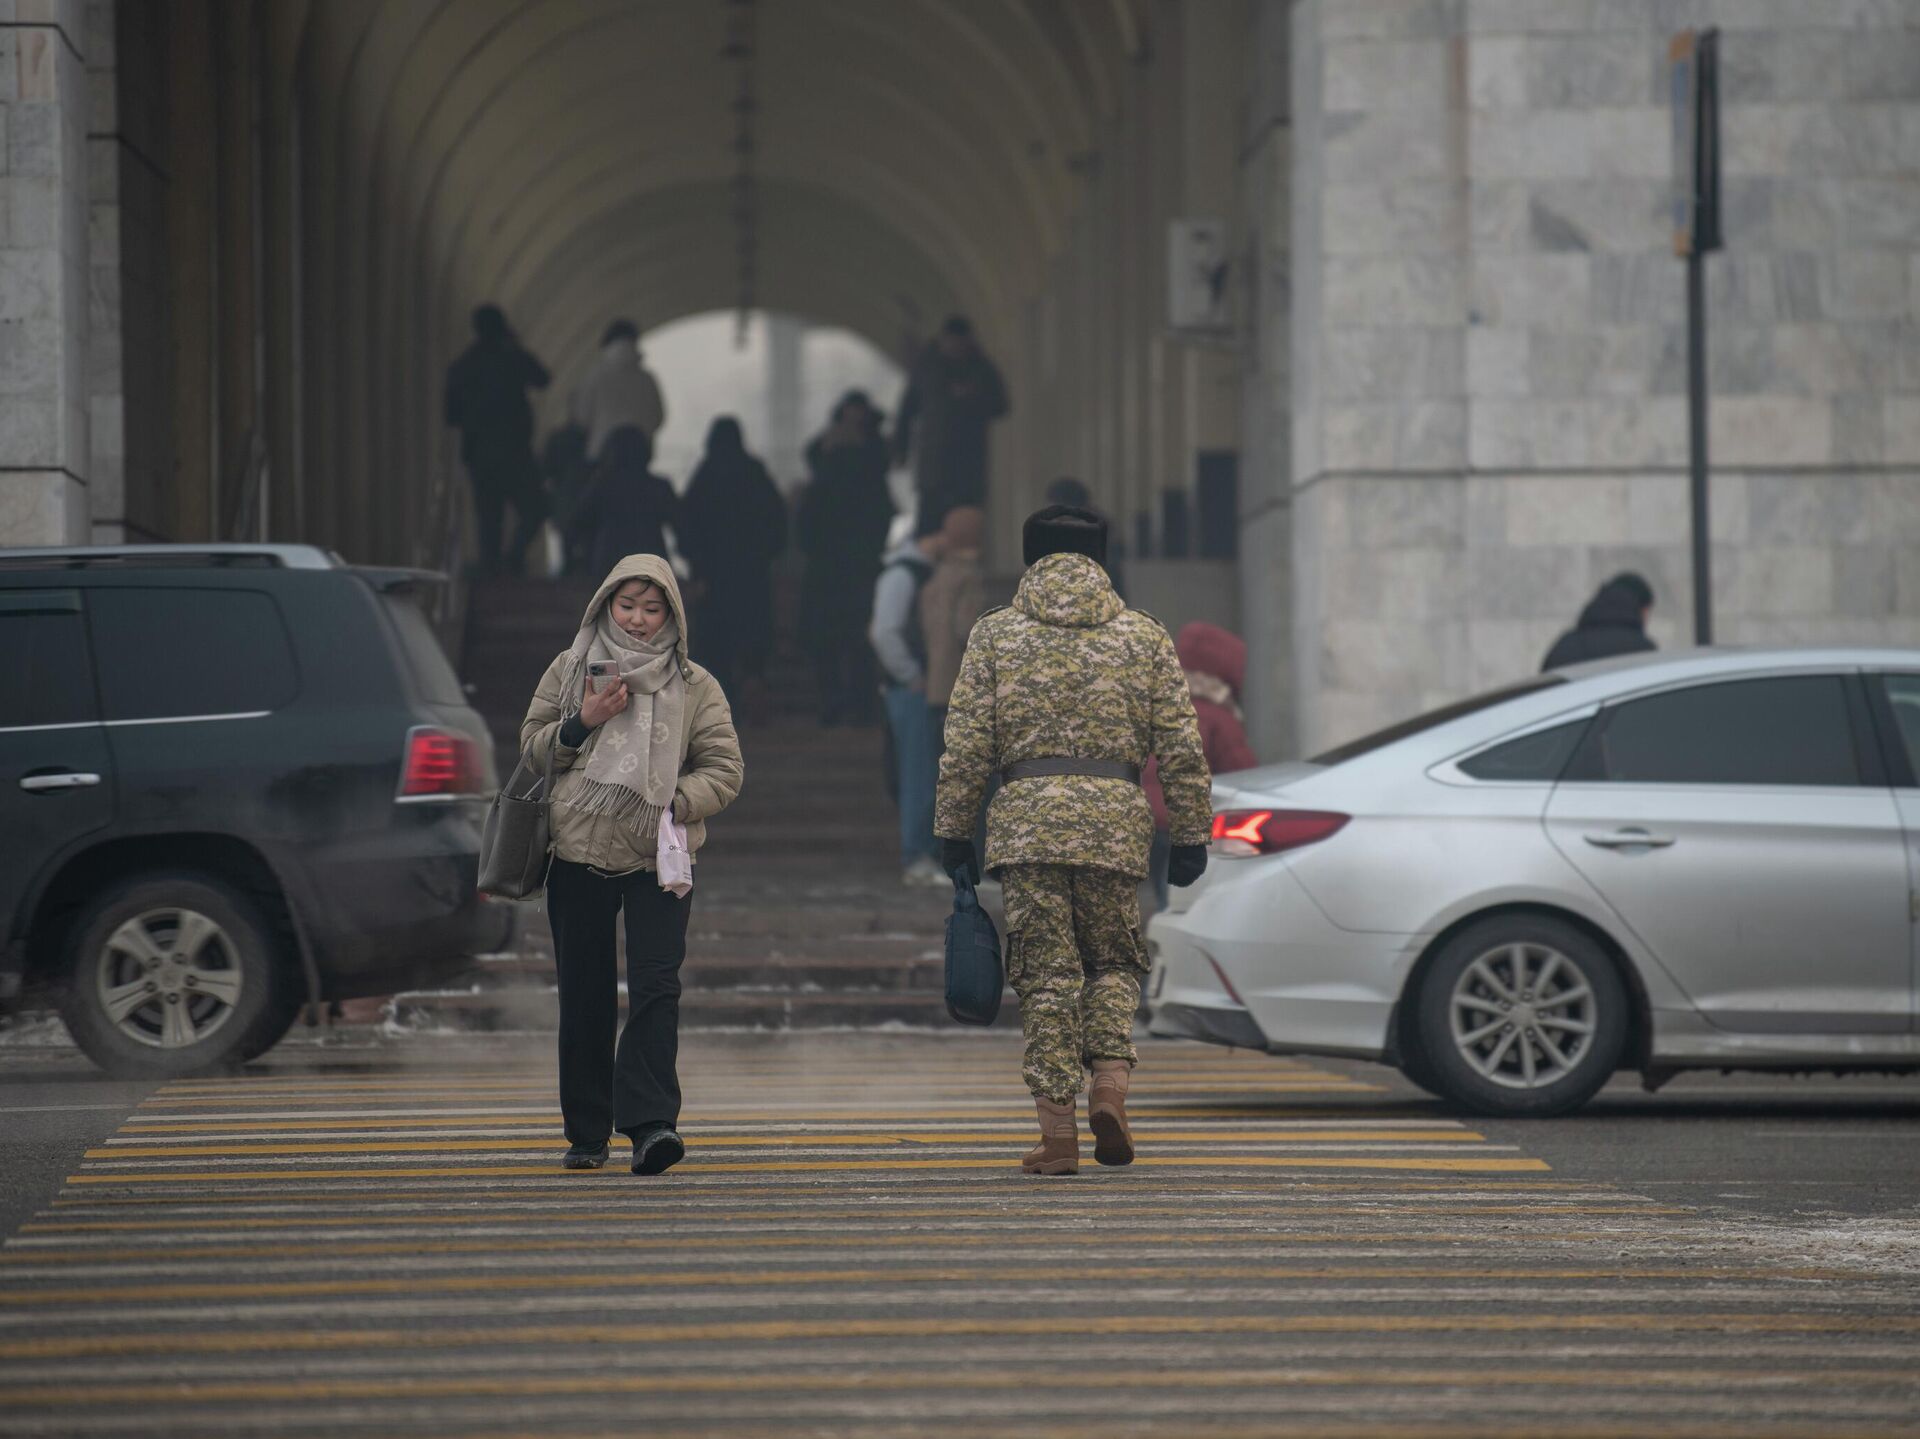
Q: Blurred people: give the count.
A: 12